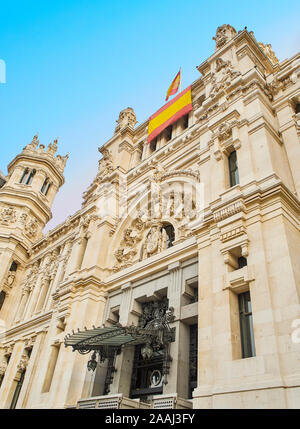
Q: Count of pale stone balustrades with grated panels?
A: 2